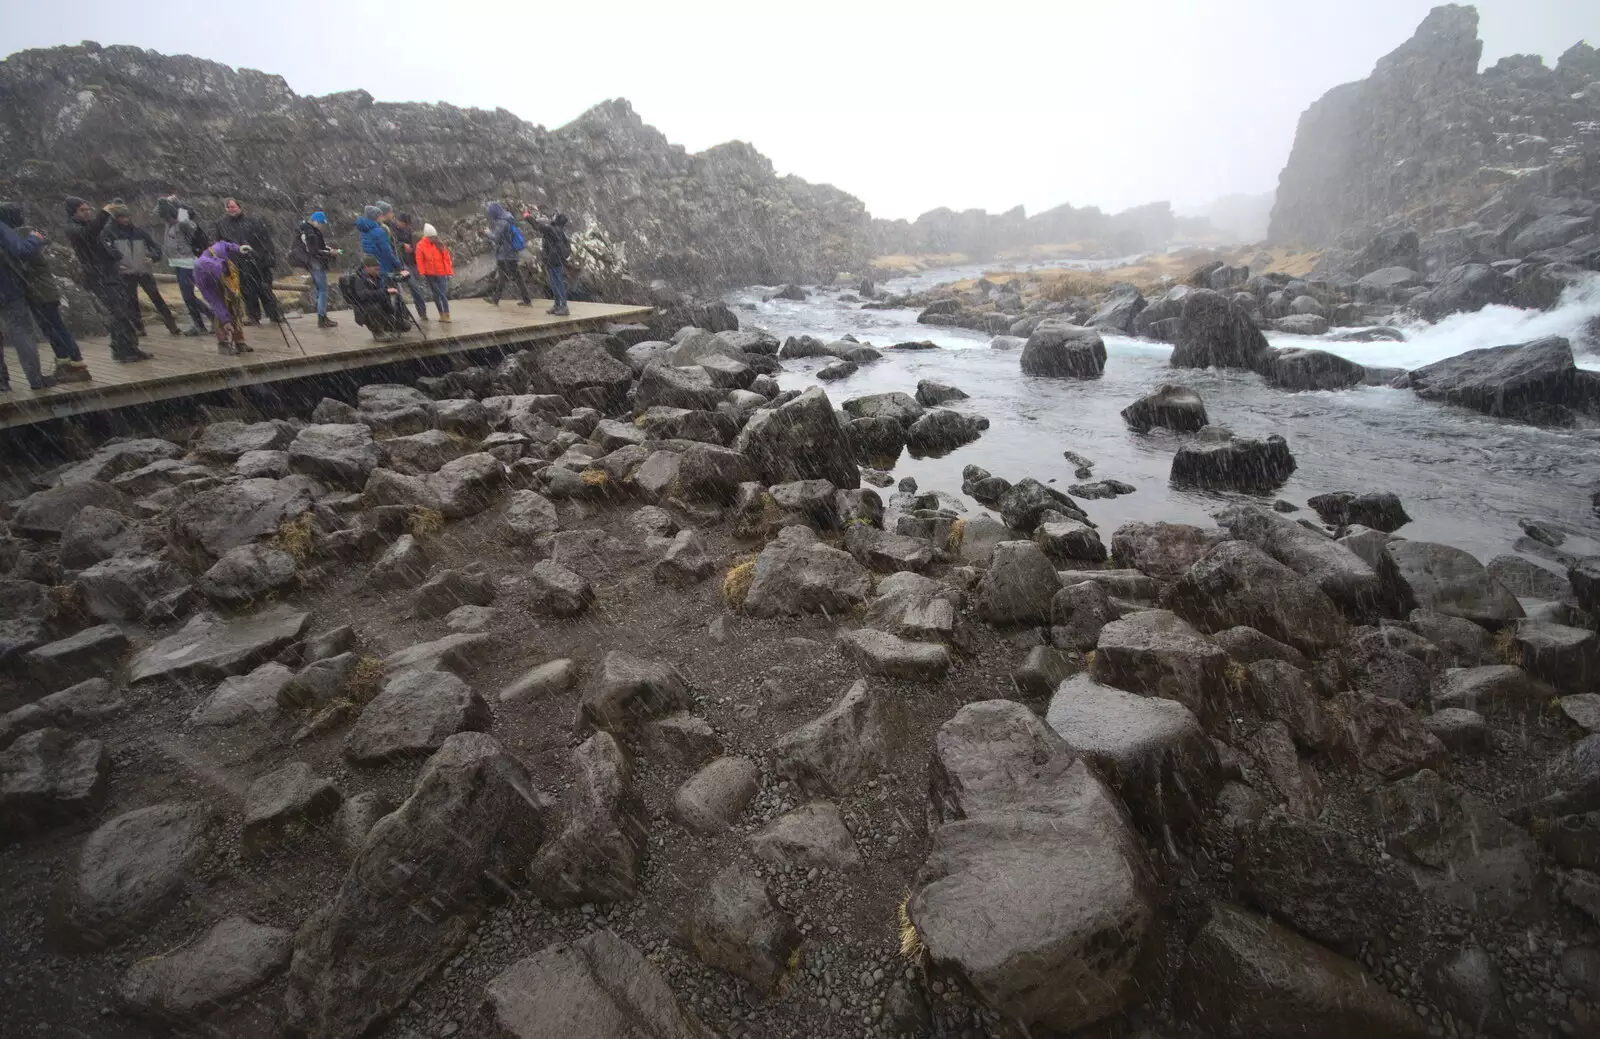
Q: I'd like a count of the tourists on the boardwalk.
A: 15